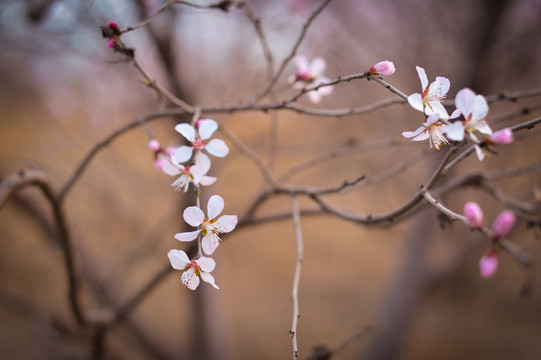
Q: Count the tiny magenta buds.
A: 2